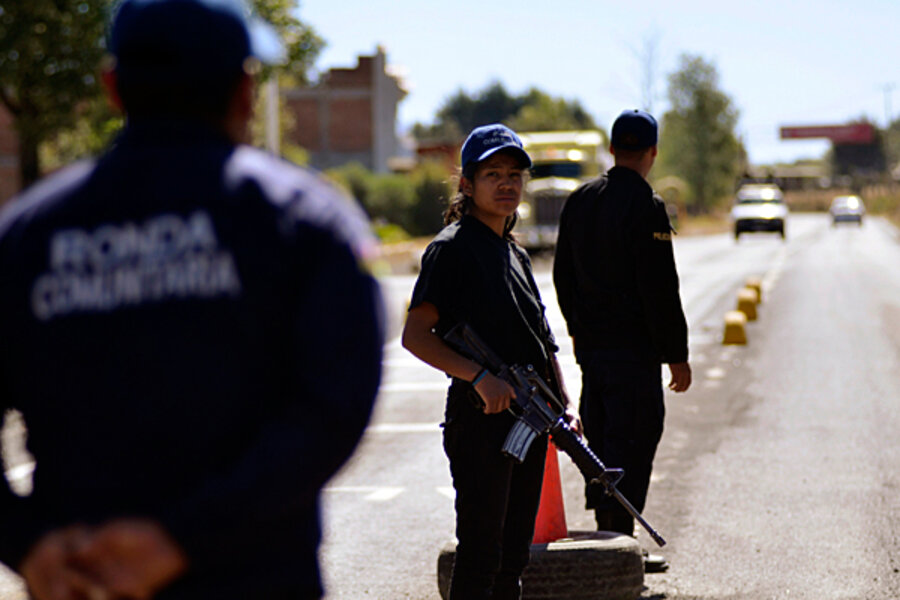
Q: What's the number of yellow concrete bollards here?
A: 3